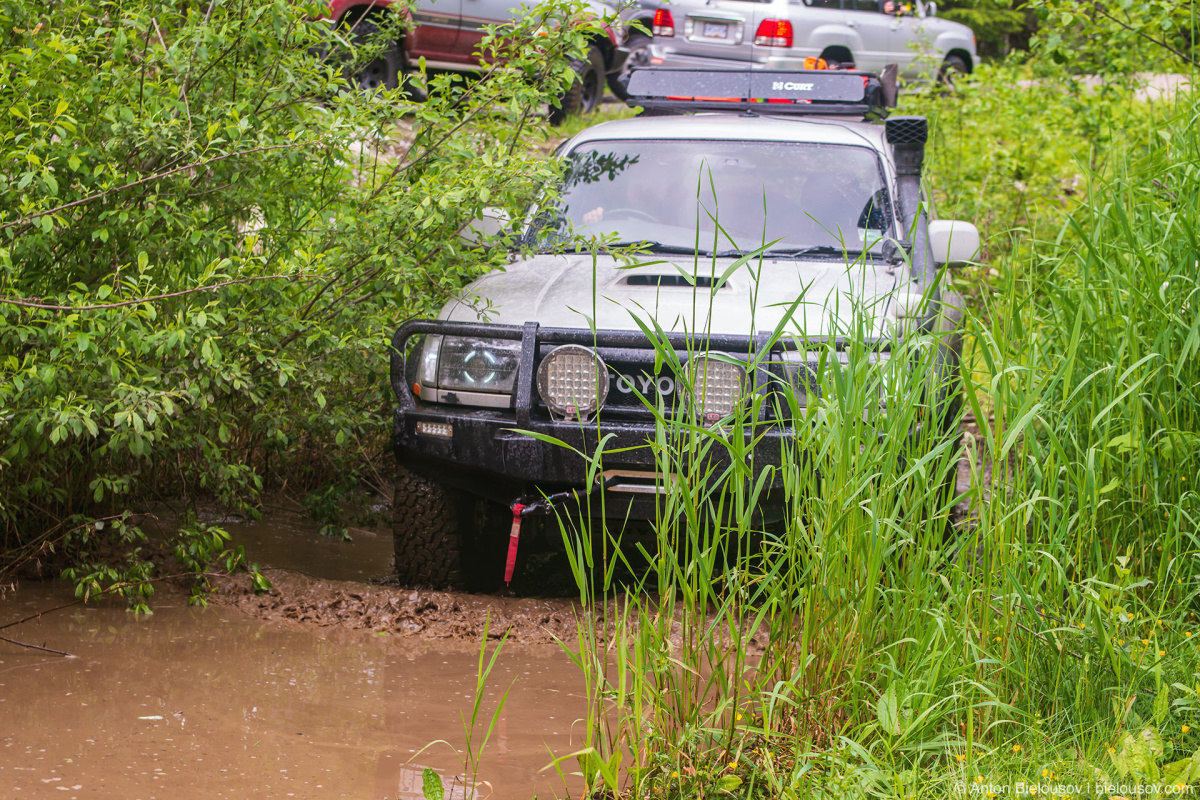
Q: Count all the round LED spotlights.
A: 2